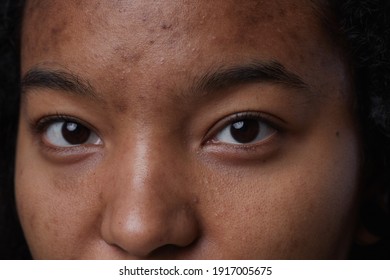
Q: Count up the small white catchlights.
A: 2